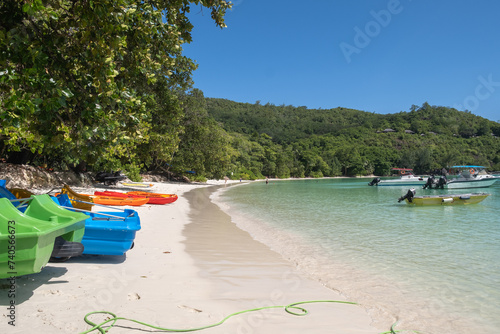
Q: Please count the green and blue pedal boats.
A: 2